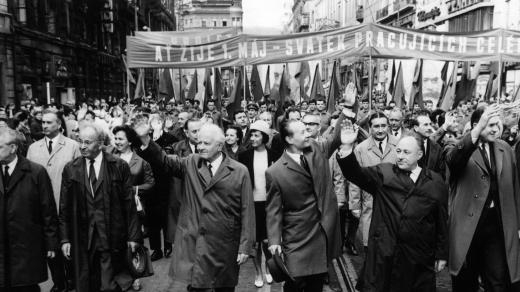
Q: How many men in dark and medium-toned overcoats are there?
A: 6